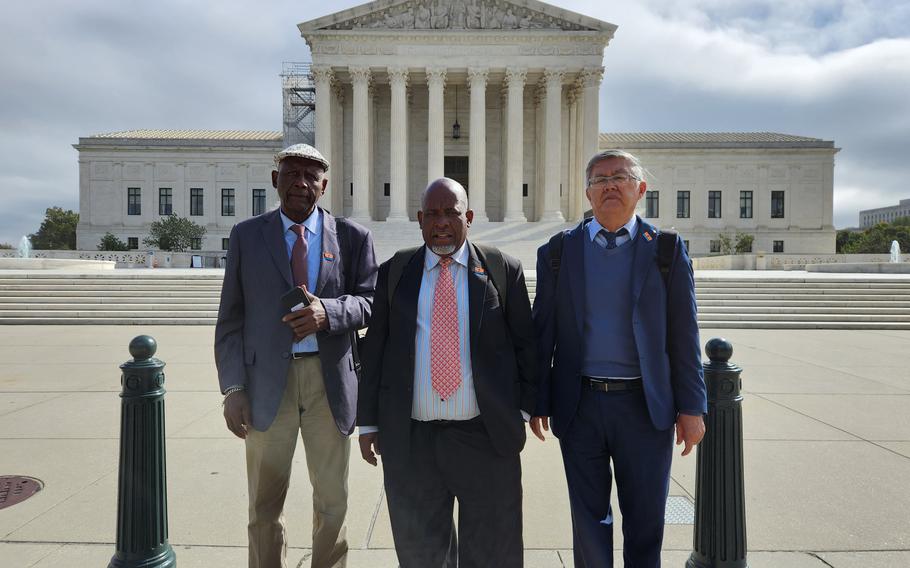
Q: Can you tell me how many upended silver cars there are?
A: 0